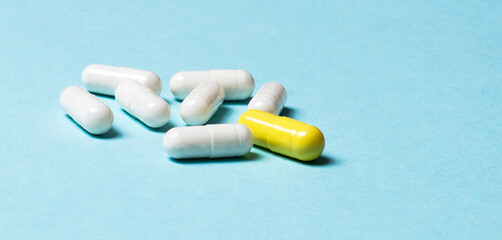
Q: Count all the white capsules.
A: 7